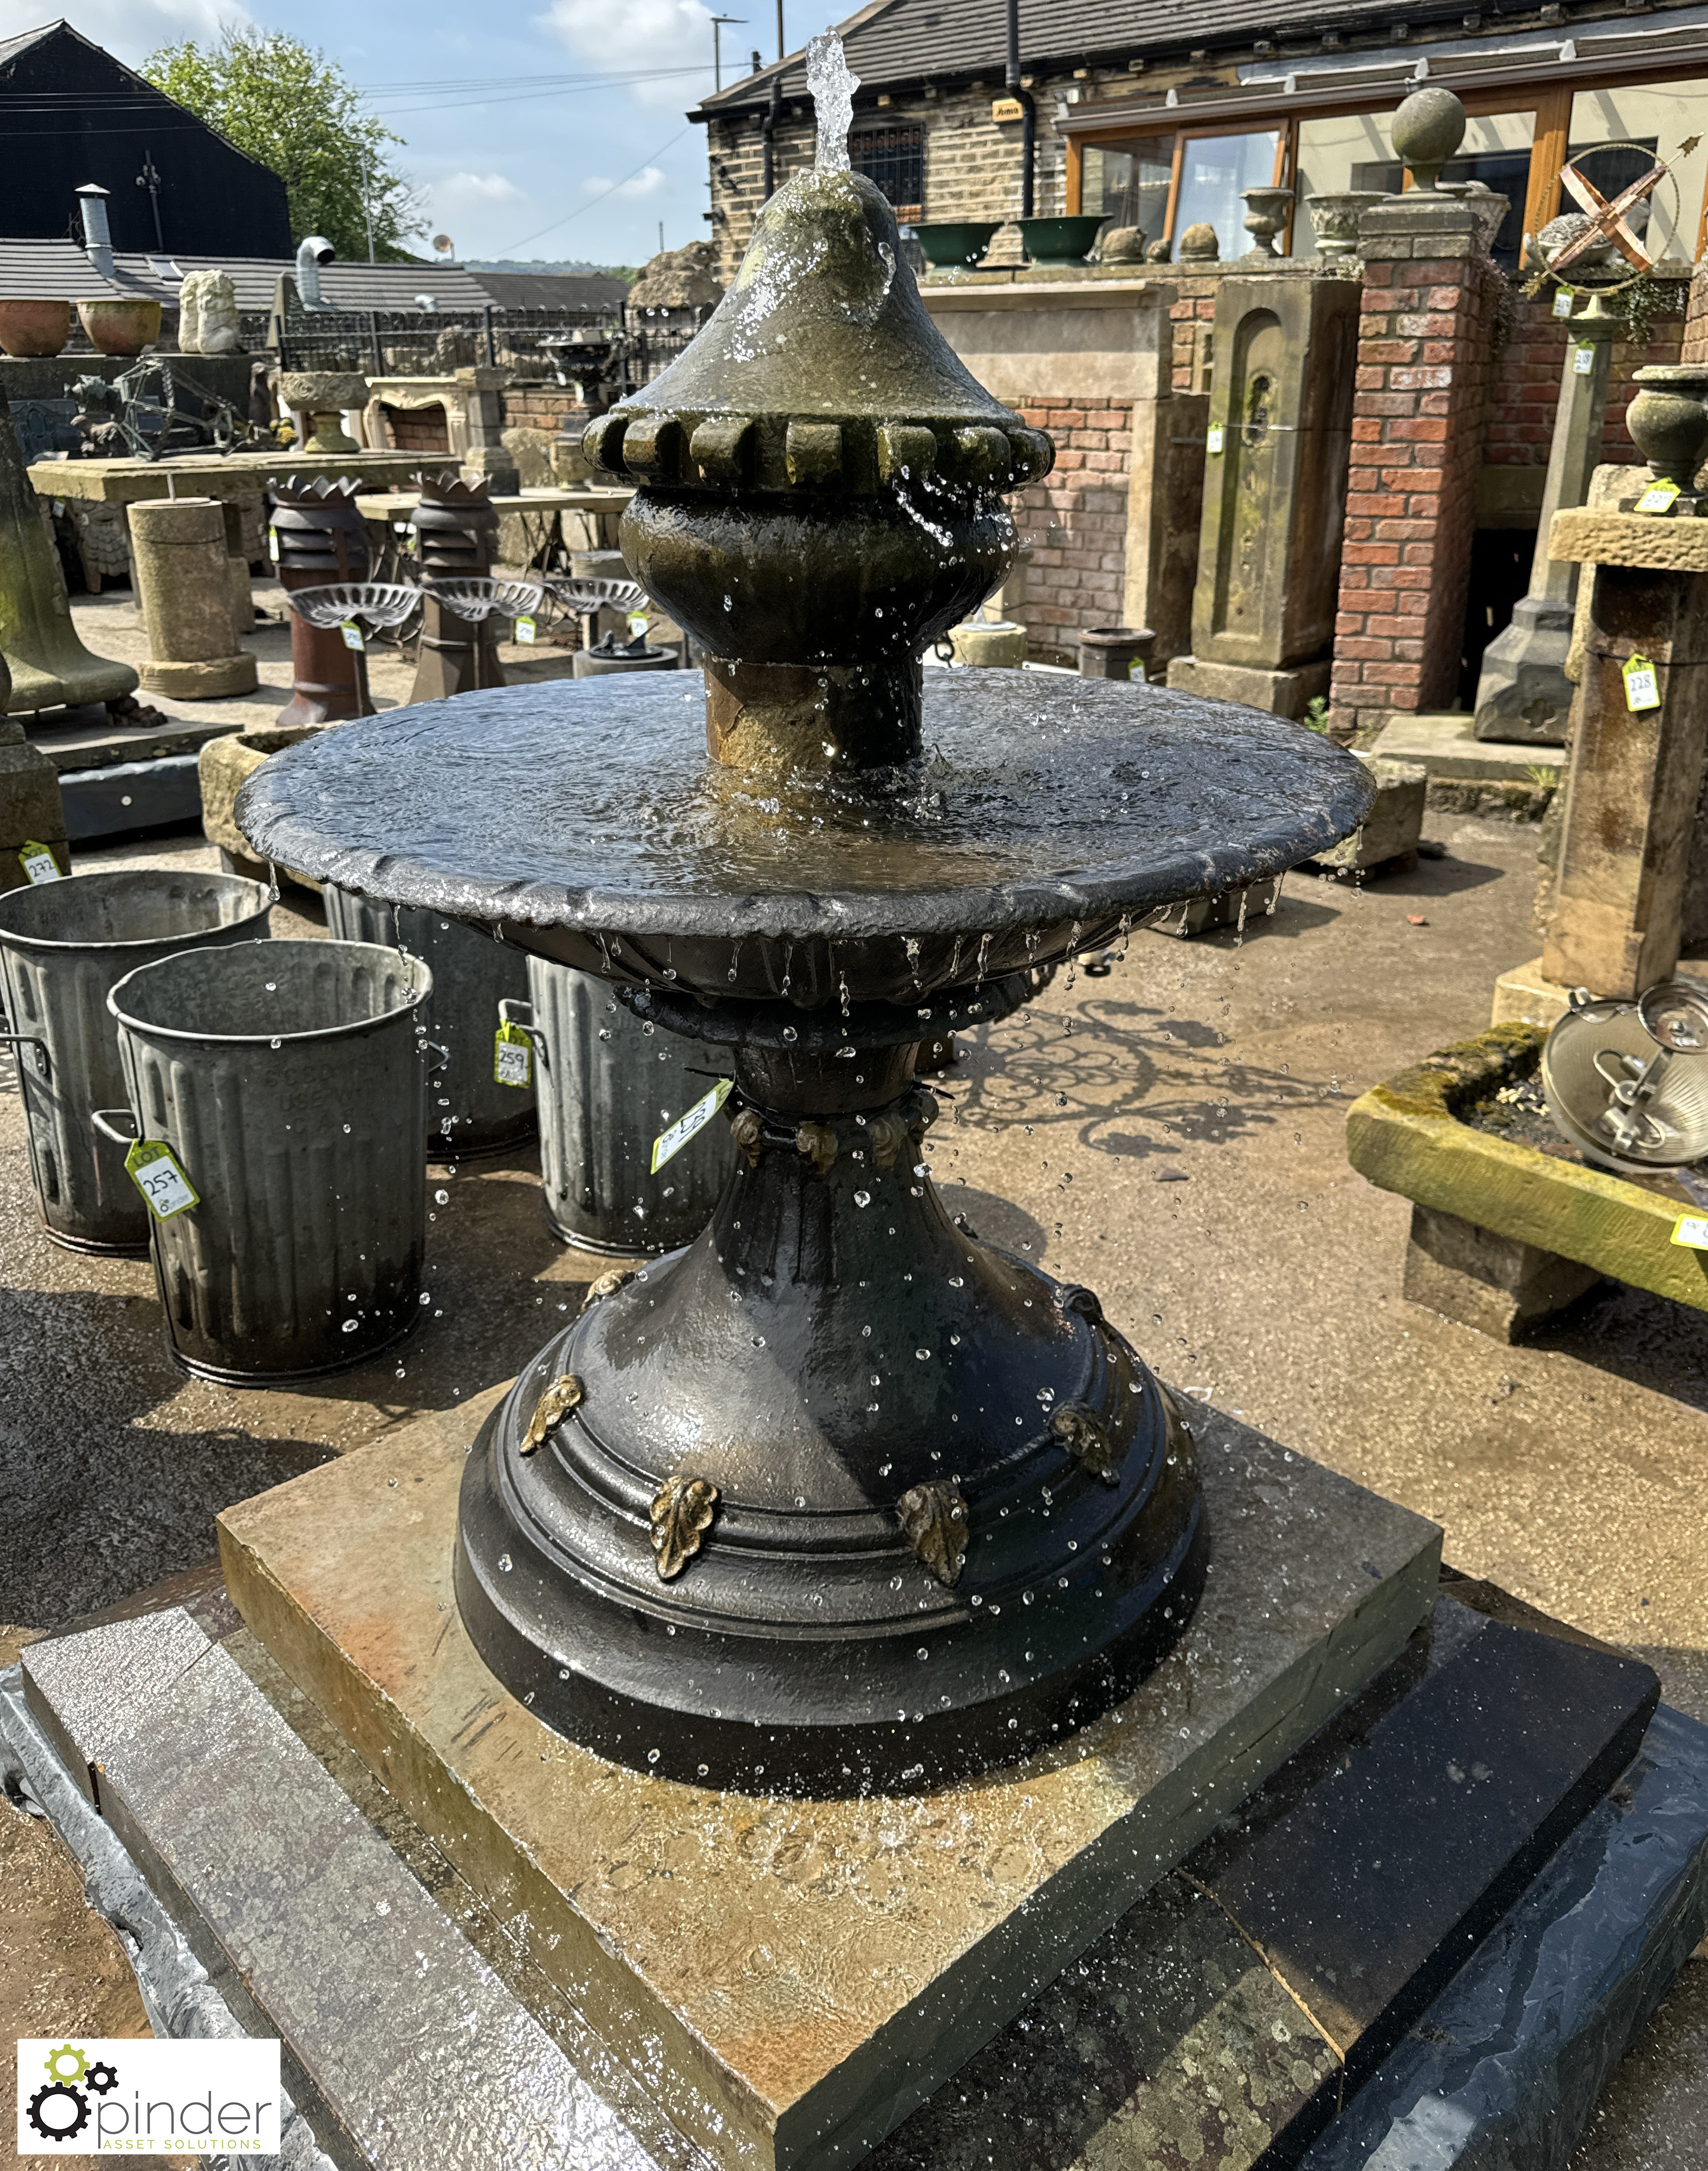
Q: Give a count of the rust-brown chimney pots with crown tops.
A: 2